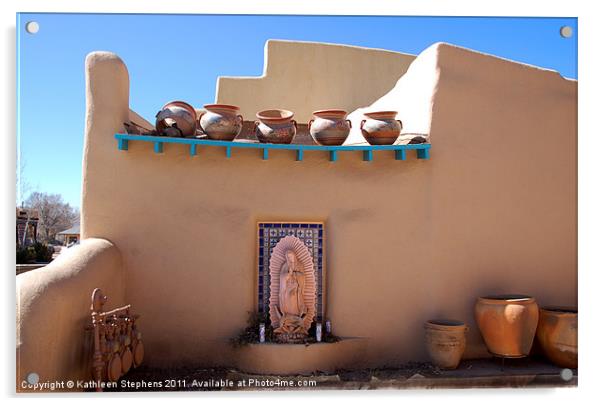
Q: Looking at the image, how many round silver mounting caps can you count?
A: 4